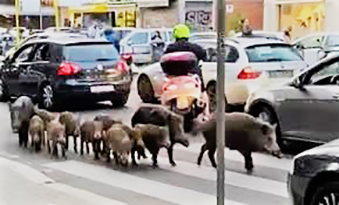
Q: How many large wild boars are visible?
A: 3